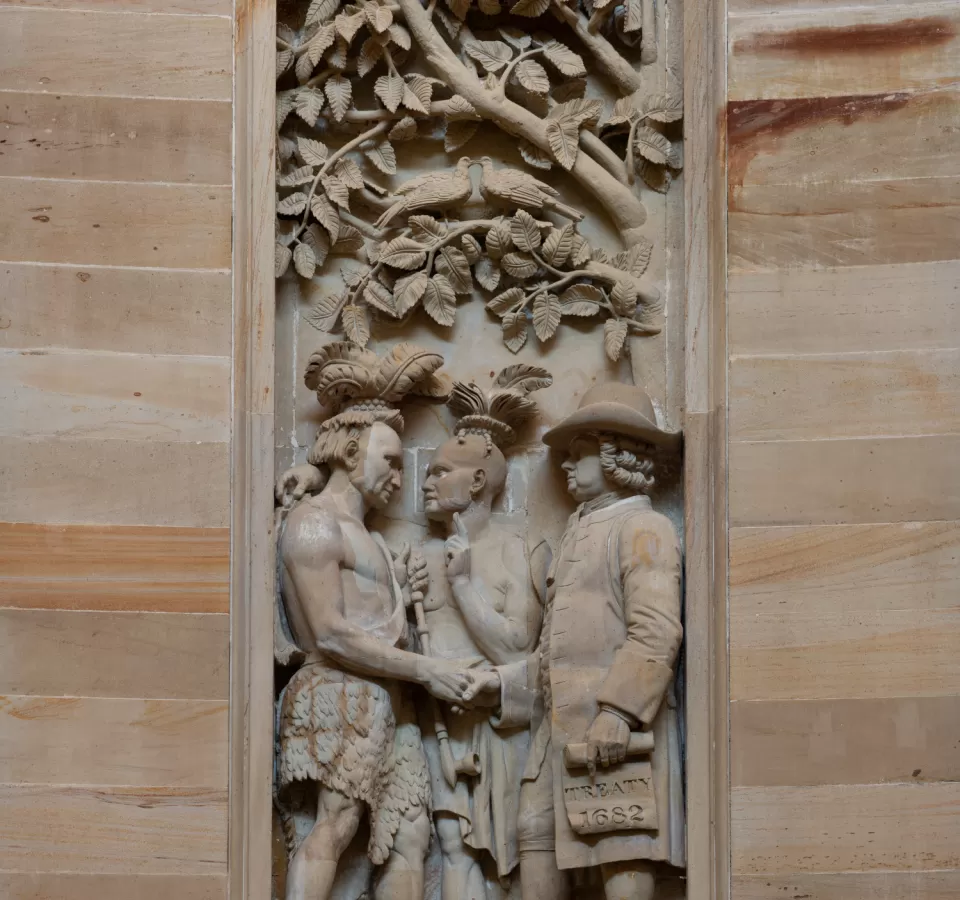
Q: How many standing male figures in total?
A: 3